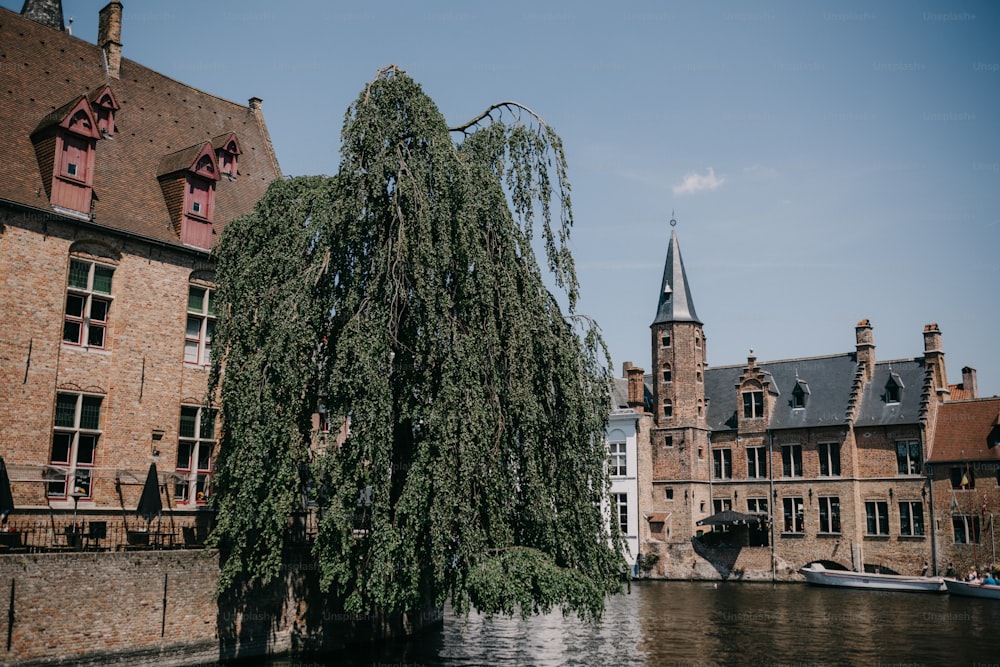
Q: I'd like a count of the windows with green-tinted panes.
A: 4